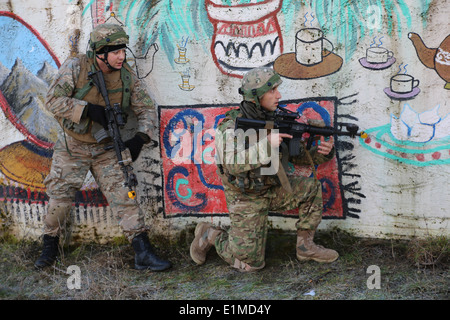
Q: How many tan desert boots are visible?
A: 2